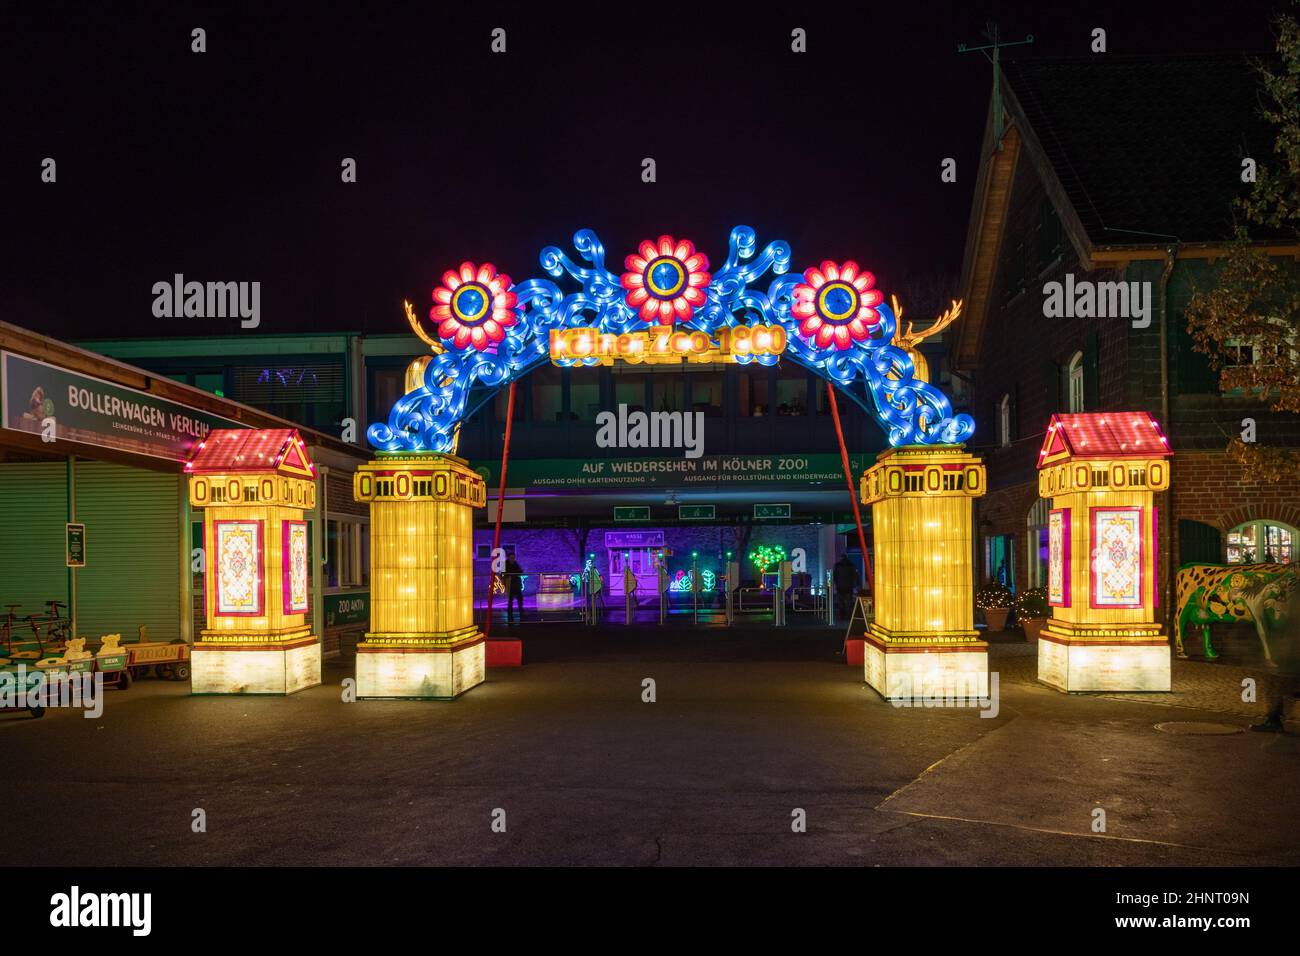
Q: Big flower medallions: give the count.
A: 3